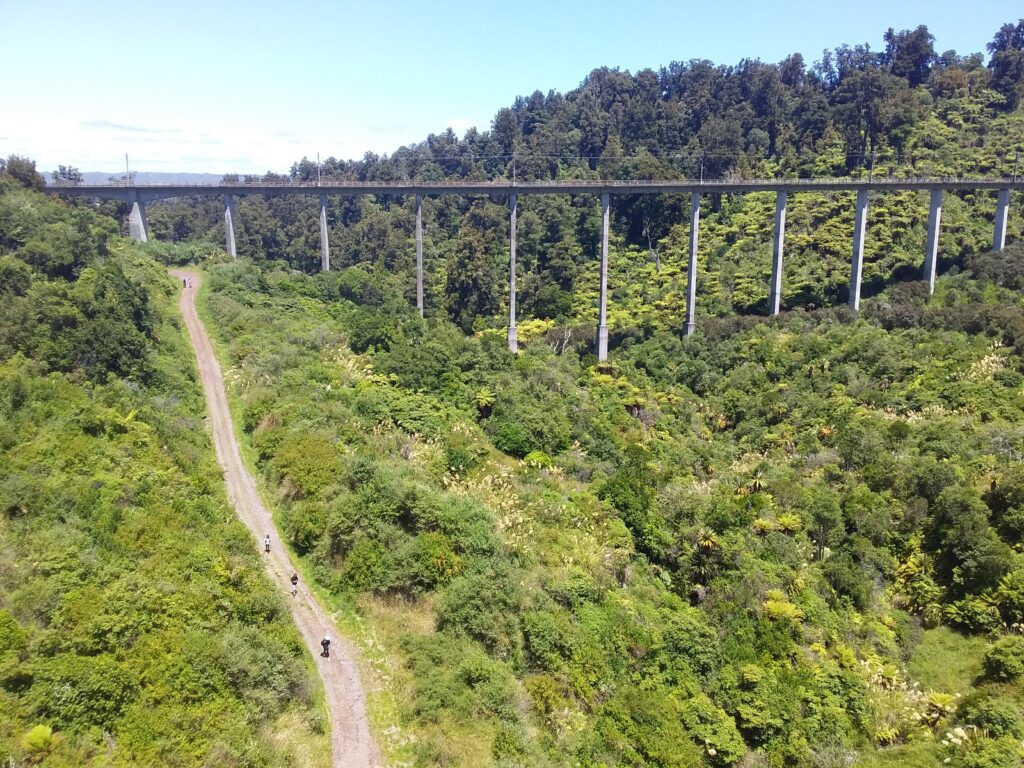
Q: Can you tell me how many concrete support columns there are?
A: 11